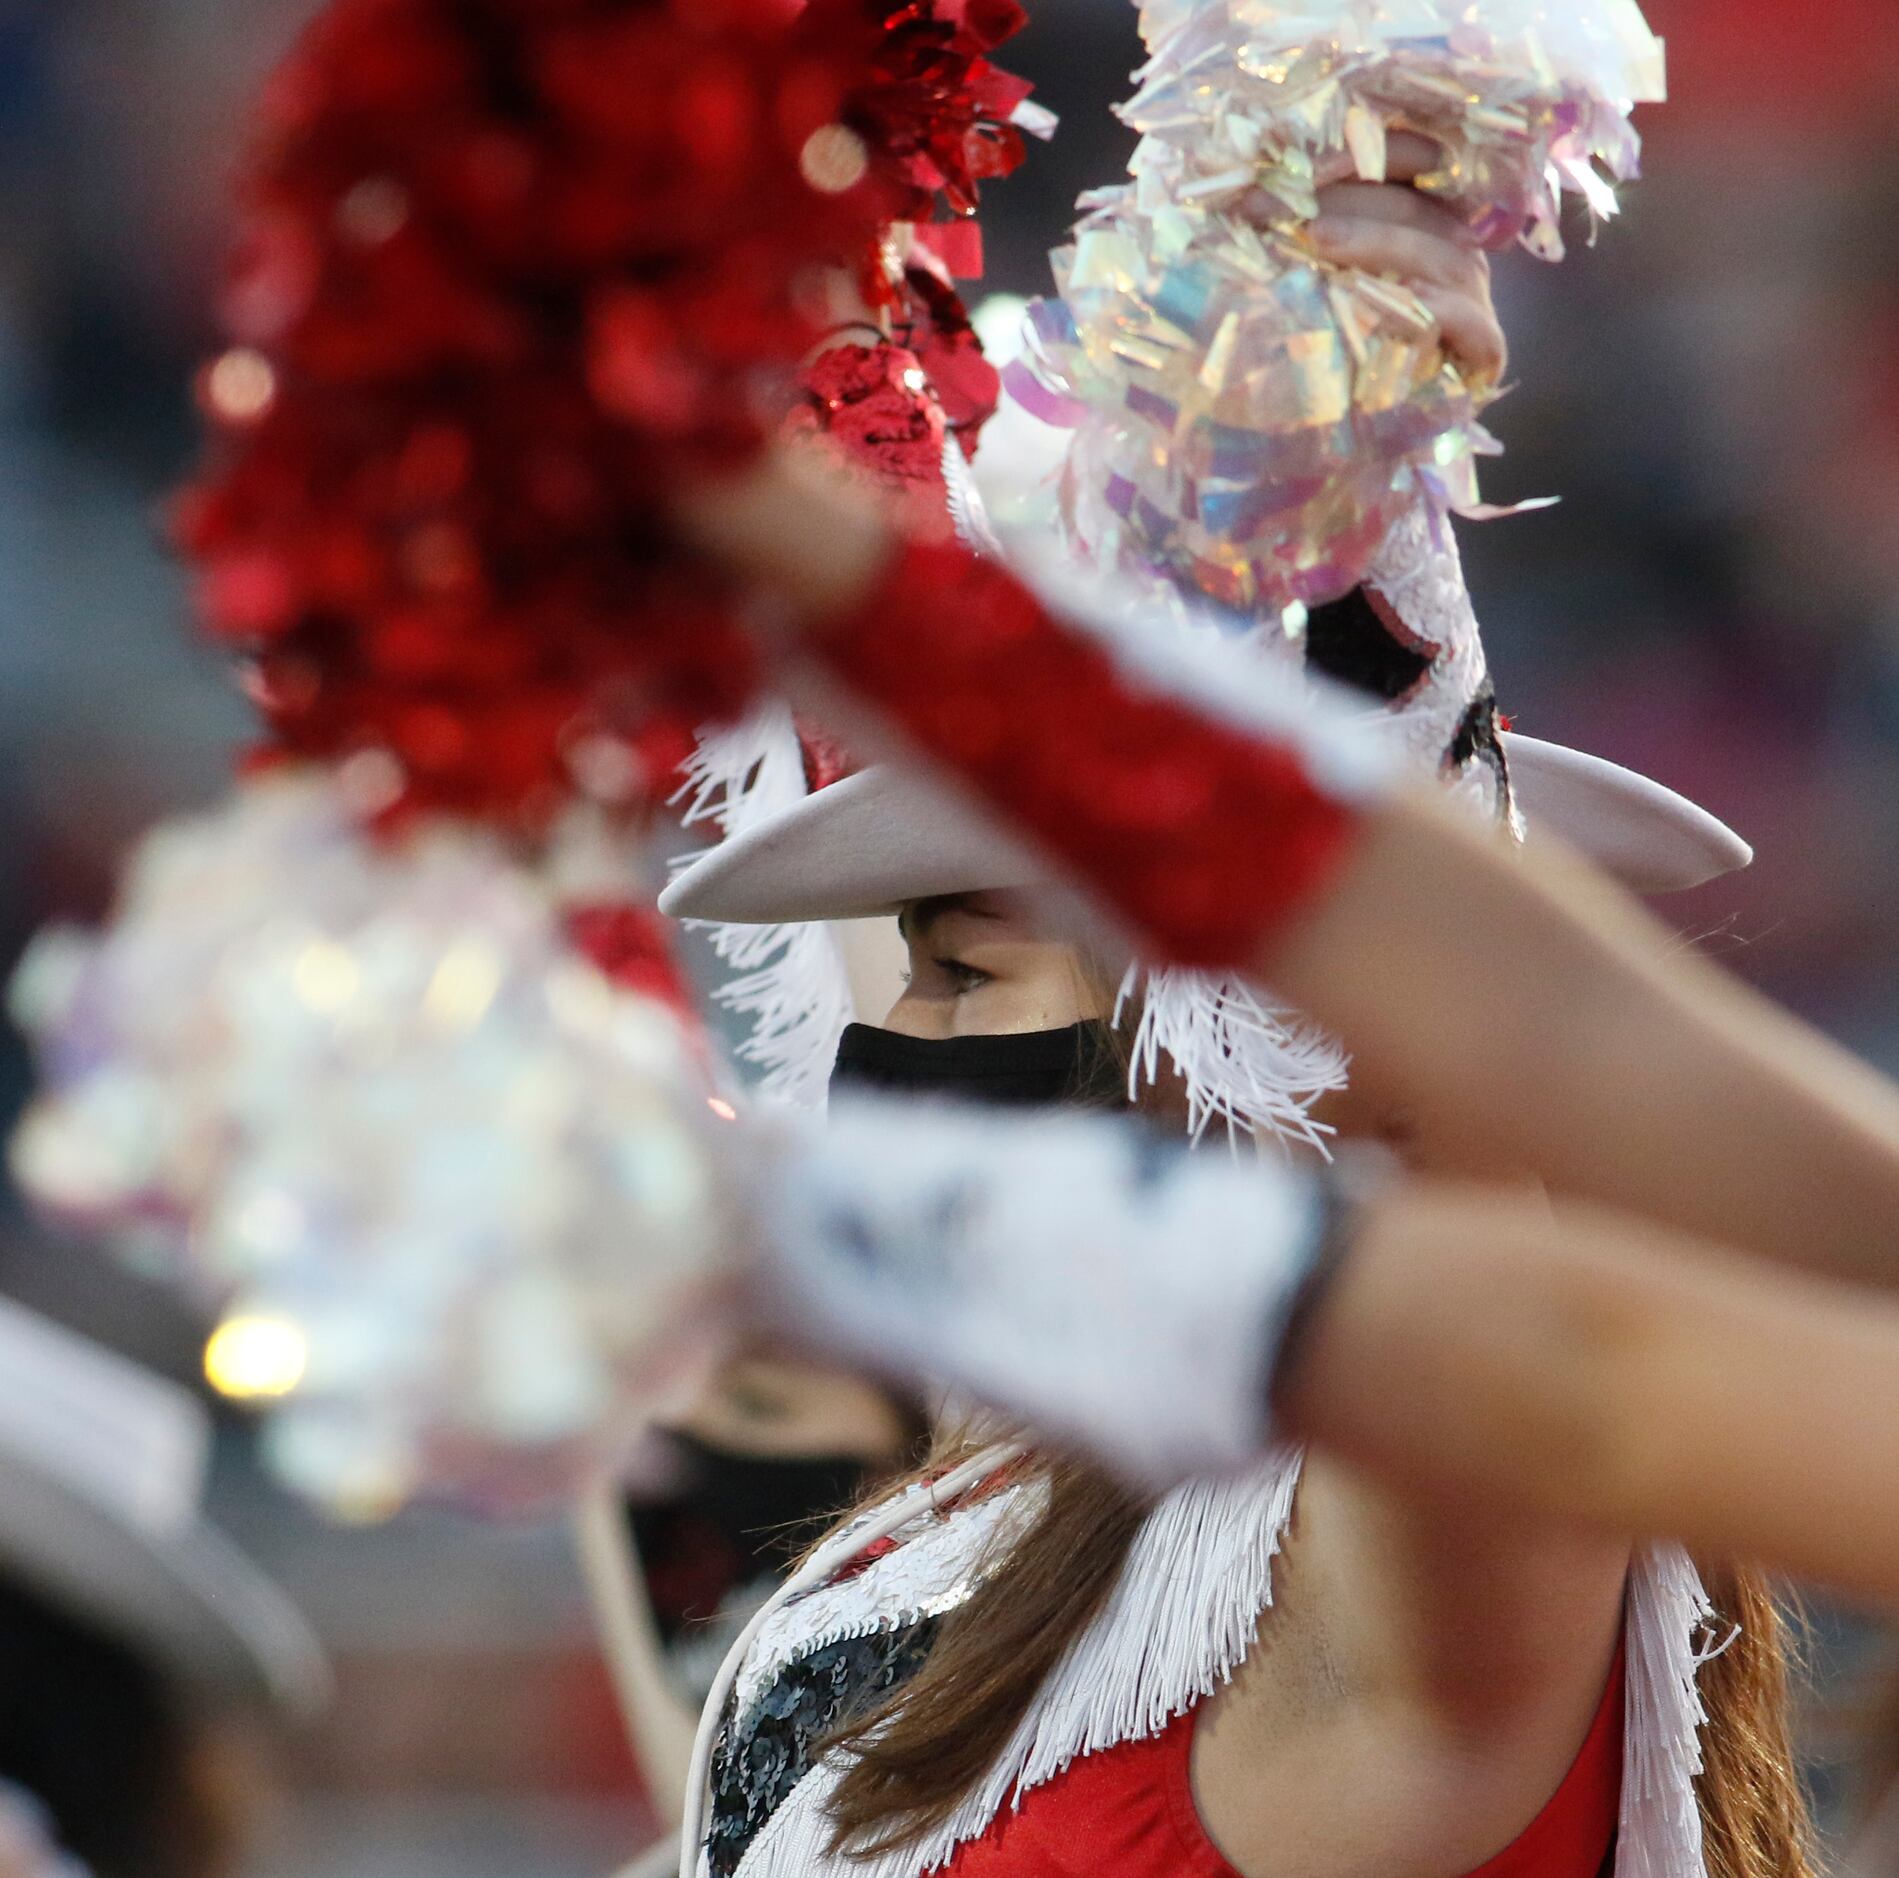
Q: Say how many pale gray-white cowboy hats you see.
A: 2